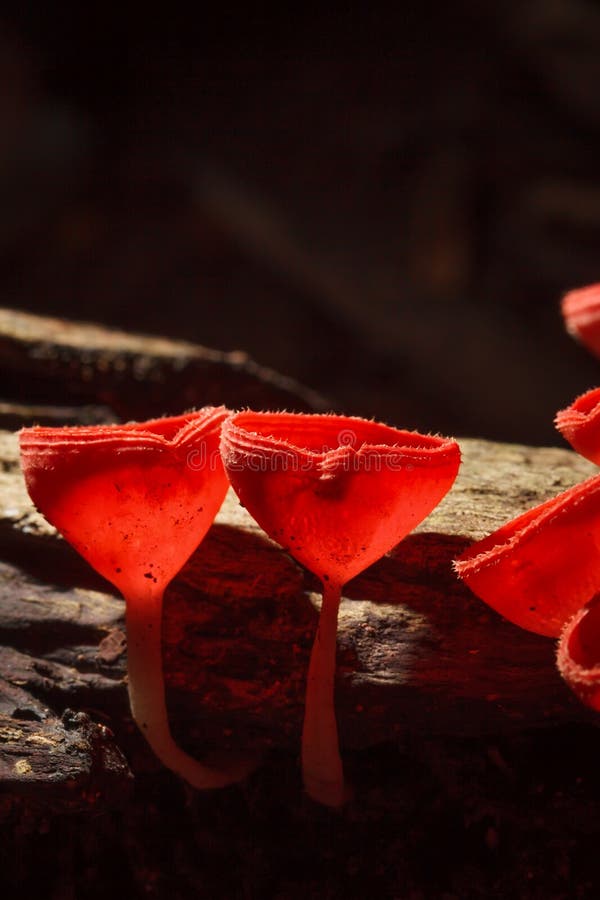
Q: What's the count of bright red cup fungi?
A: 6